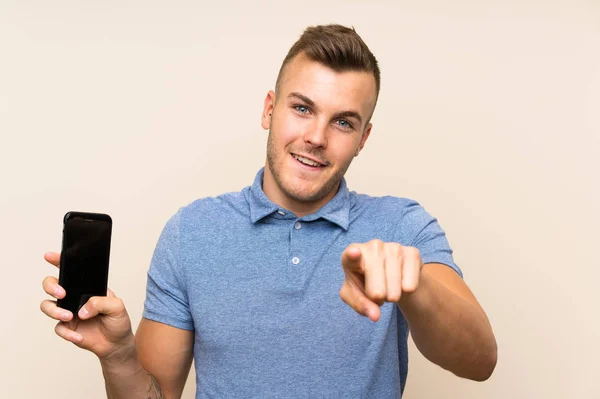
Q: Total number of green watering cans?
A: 0